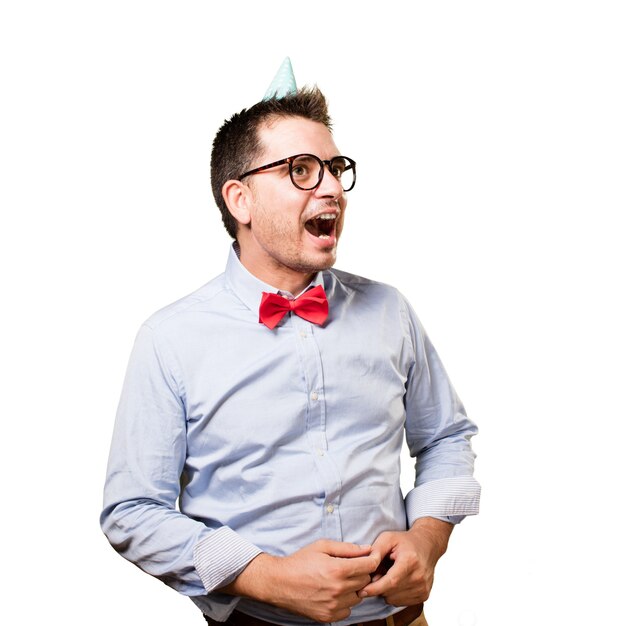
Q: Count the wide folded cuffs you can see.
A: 2